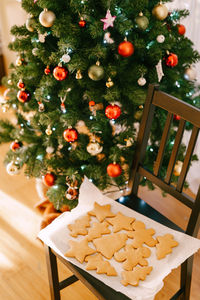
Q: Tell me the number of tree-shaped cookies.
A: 5